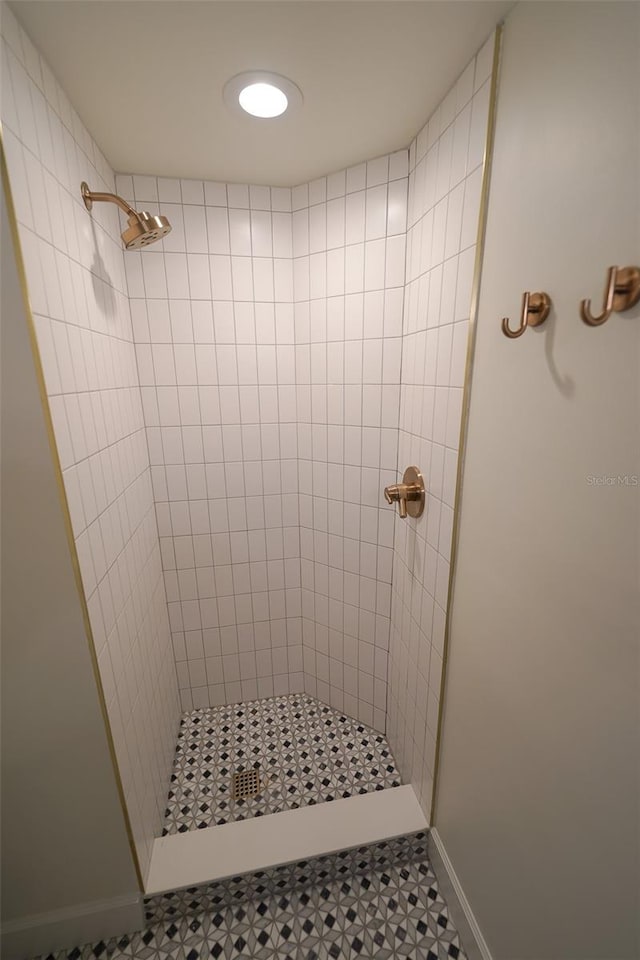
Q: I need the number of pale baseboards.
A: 2